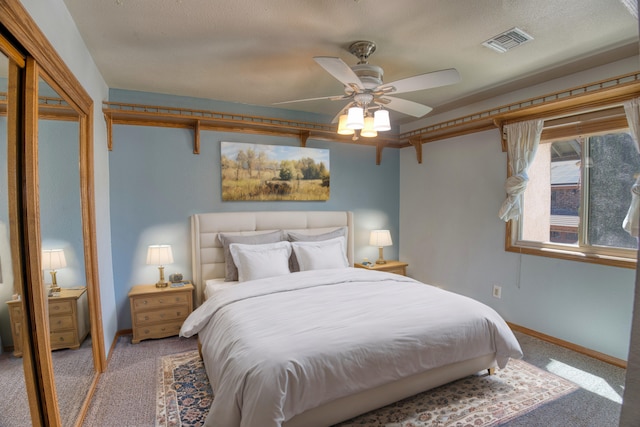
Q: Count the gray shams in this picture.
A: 2